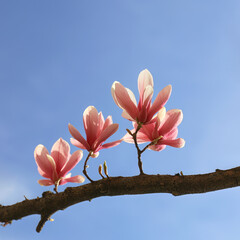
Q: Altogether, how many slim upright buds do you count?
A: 2